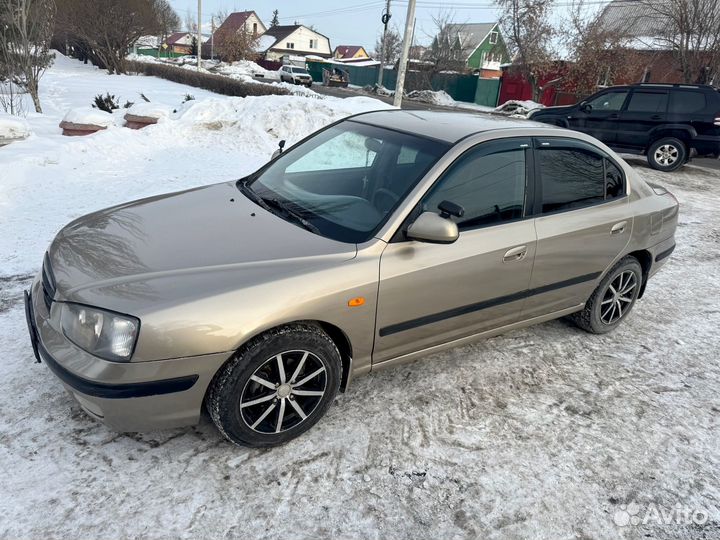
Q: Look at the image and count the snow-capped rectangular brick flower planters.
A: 2